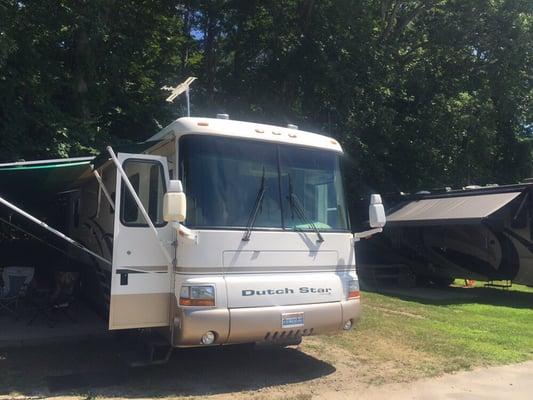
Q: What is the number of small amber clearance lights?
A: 5